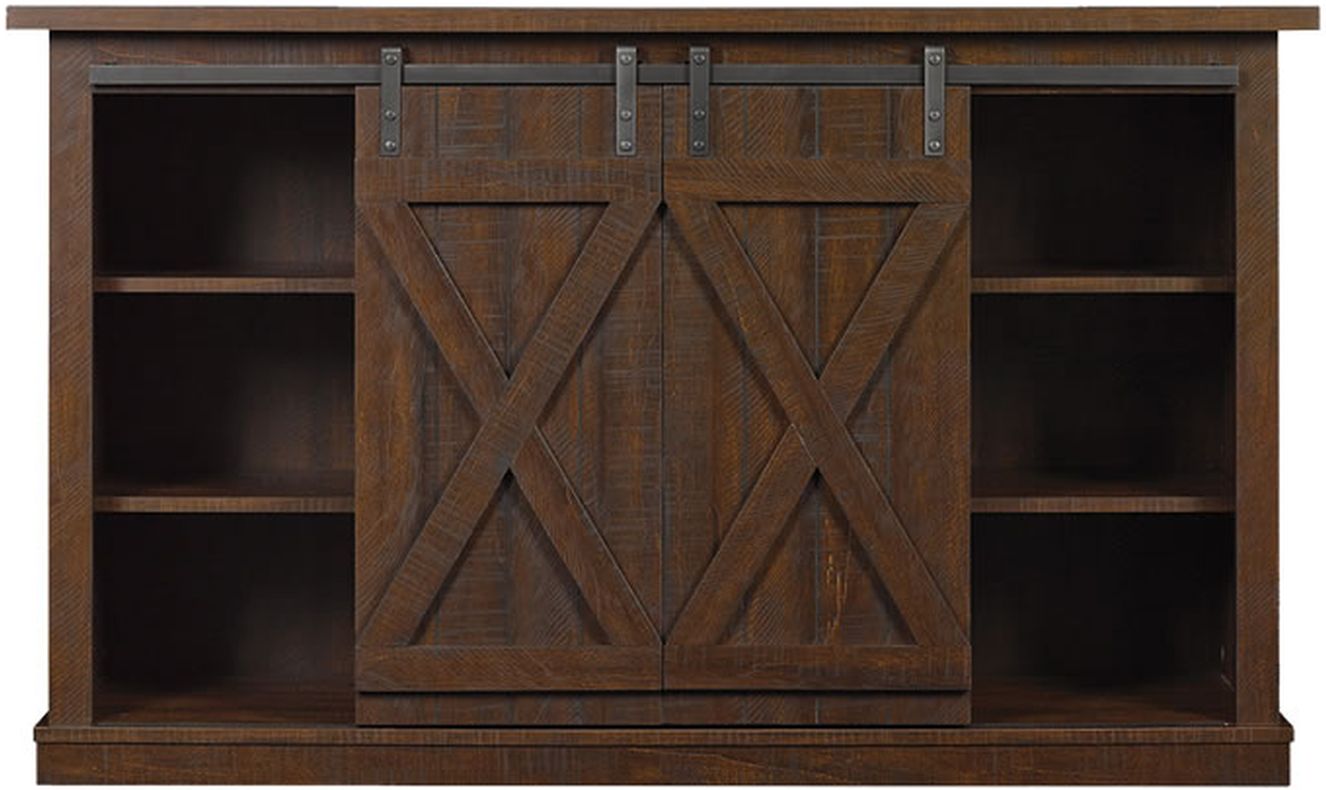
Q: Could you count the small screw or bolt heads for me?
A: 12